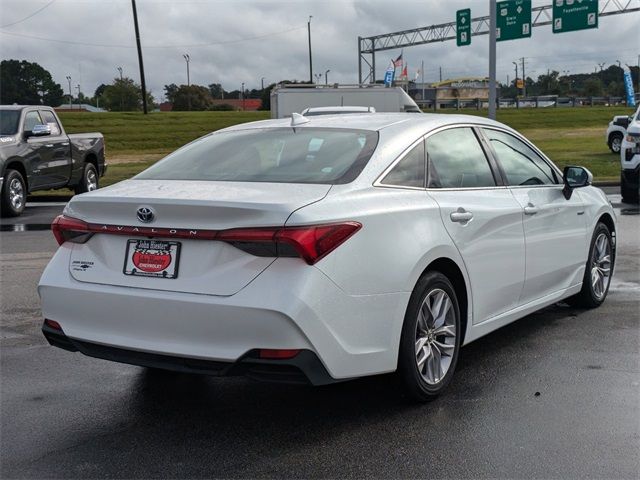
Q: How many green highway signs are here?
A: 3